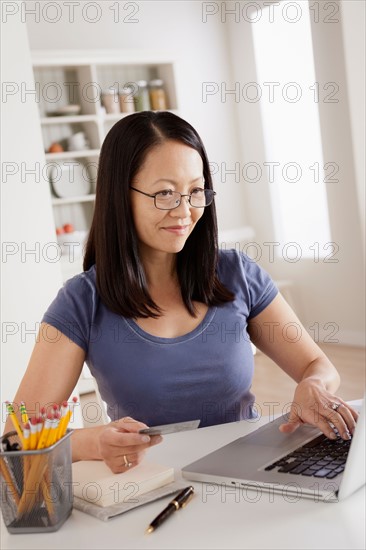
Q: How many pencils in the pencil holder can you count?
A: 11